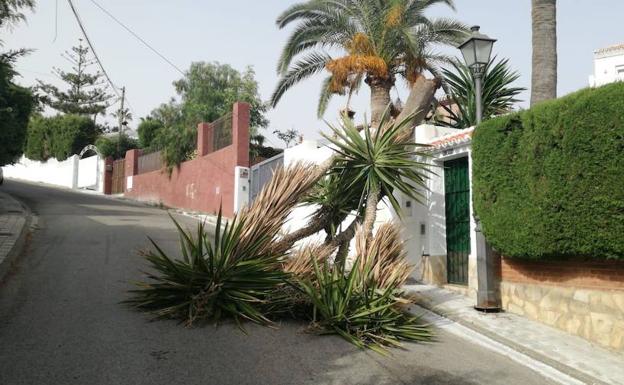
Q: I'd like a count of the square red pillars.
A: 4